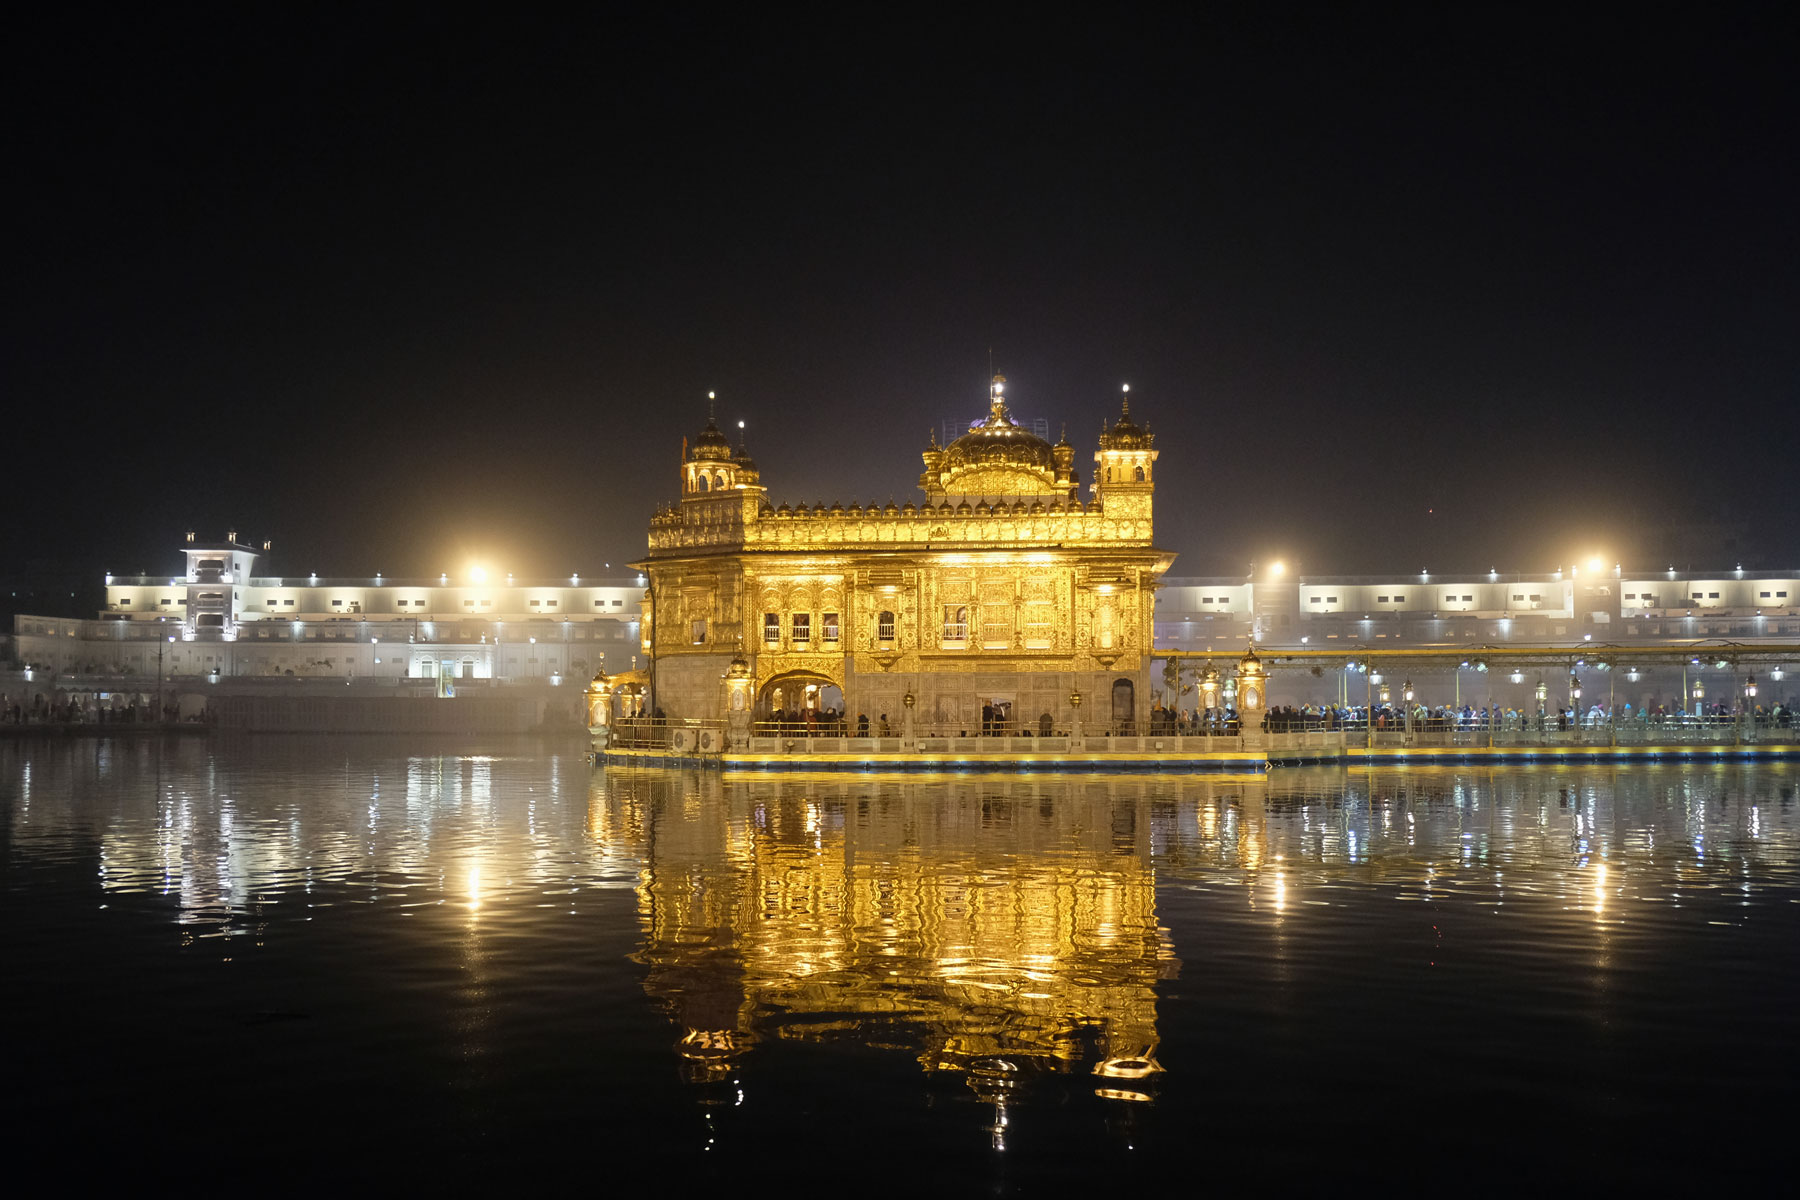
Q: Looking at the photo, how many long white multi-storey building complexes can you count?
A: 2